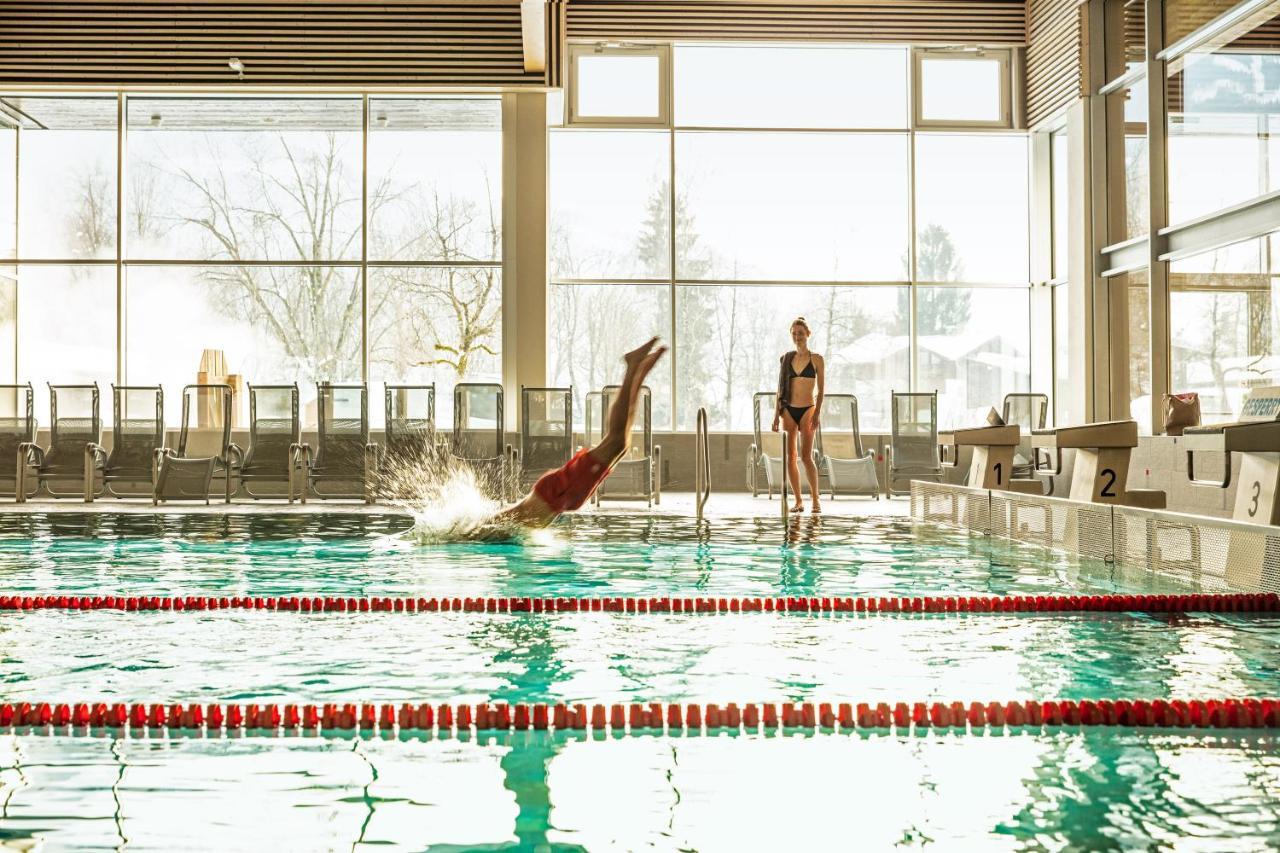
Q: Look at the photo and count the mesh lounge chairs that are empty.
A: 15